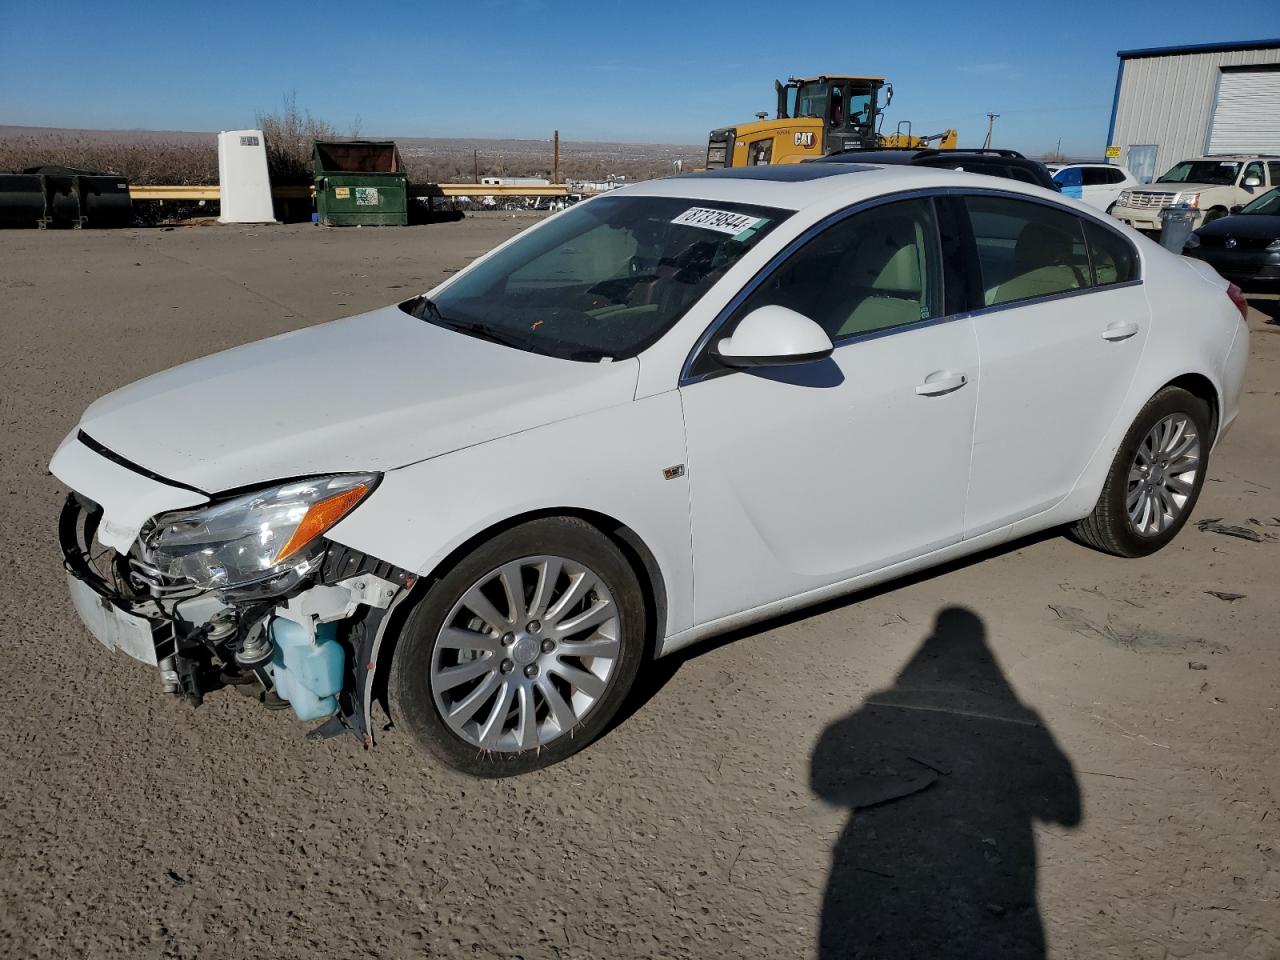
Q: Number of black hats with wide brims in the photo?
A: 0